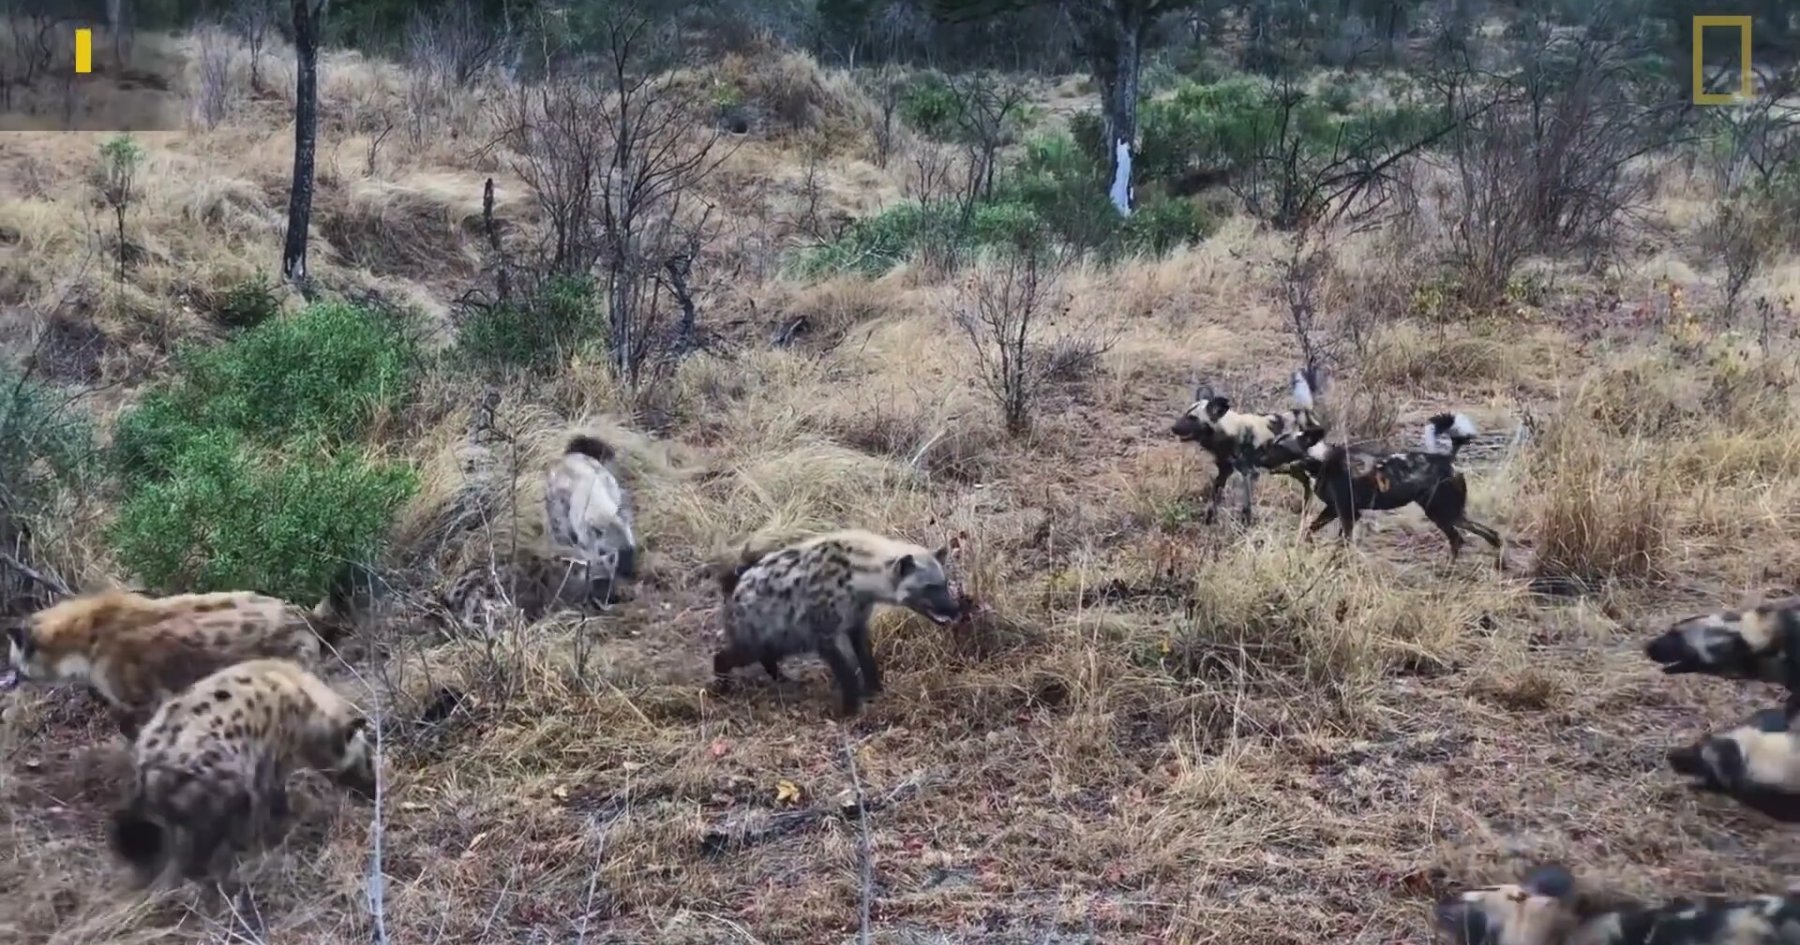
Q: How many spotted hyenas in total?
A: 5